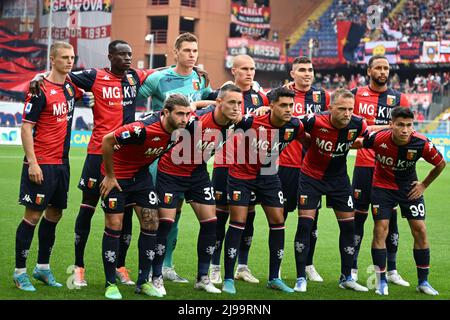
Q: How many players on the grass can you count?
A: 11